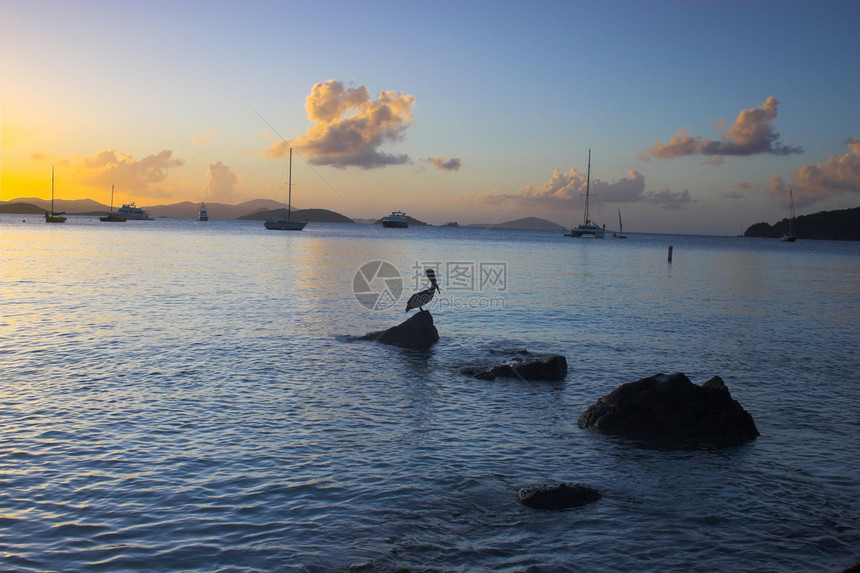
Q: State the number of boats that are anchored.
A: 9